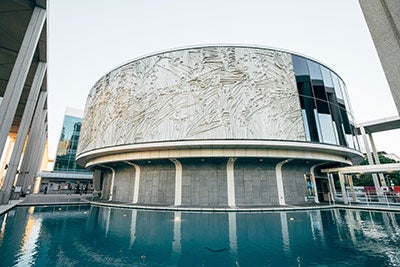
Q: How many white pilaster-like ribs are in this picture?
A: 6